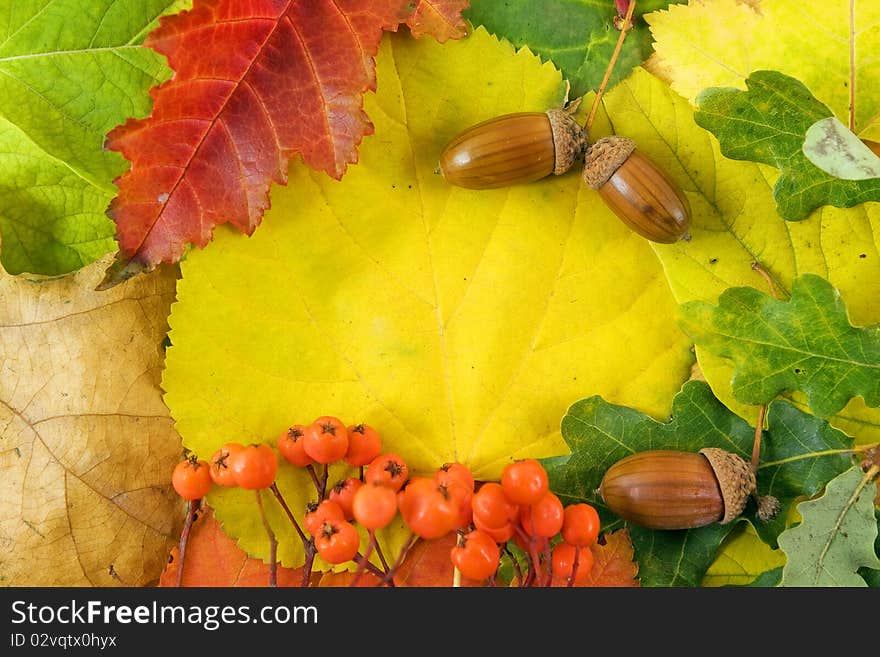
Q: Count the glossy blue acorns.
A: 0